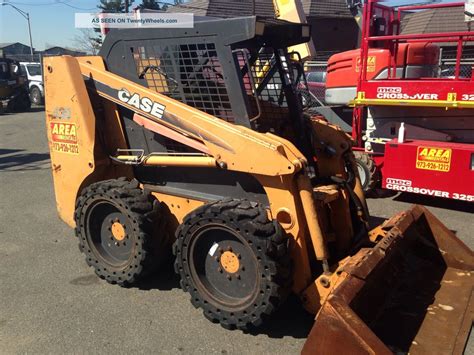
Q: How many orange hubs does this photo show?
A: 2